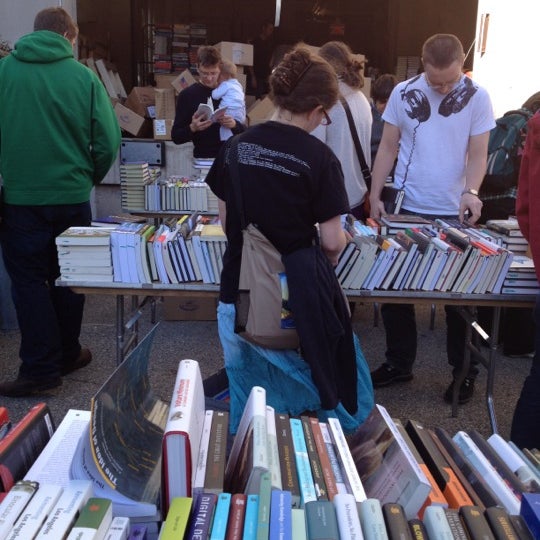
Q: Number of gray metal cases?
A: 1